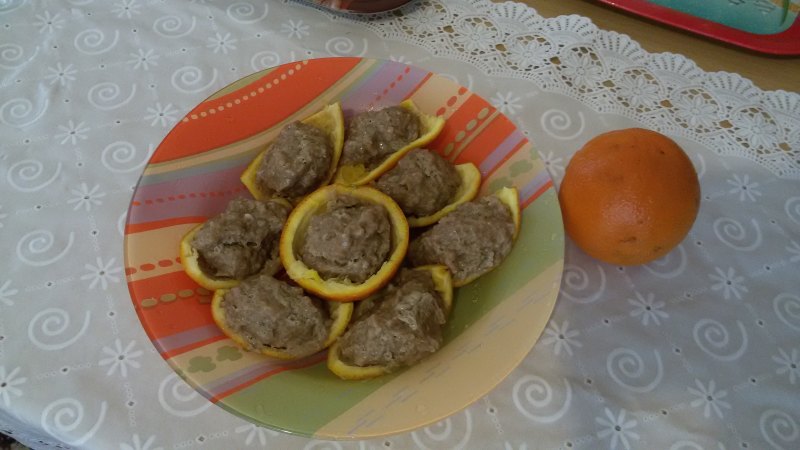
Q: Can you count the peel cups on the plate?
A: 8